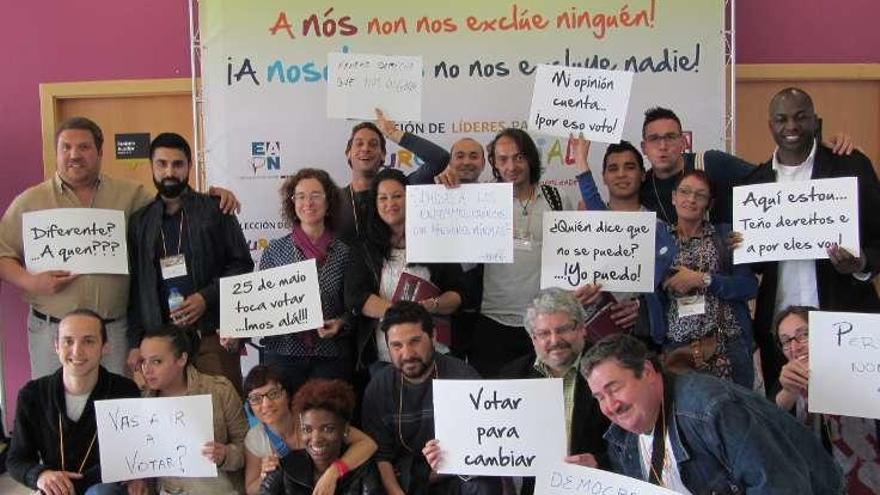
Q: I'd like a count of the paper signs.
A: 11